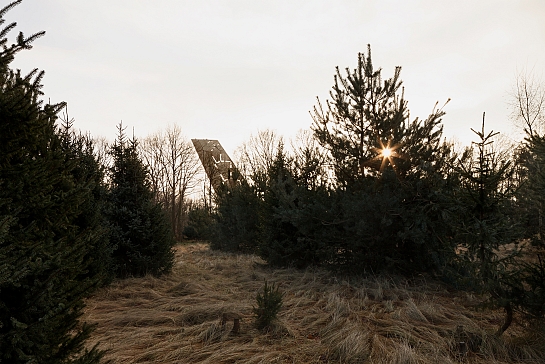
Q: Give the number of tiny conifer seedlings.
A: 1